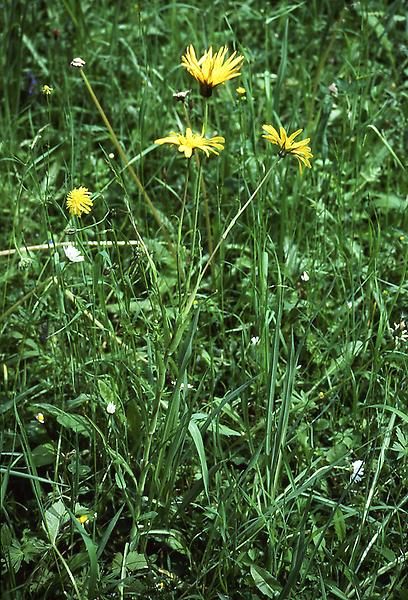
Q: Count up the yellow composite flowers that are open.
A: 4